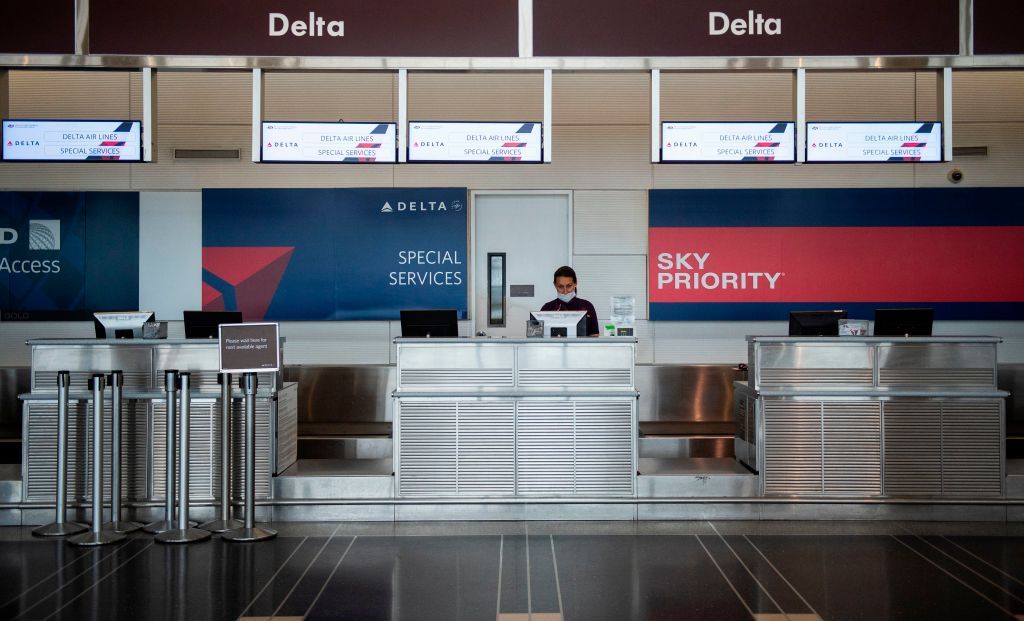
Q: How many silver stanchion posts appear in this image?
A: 7